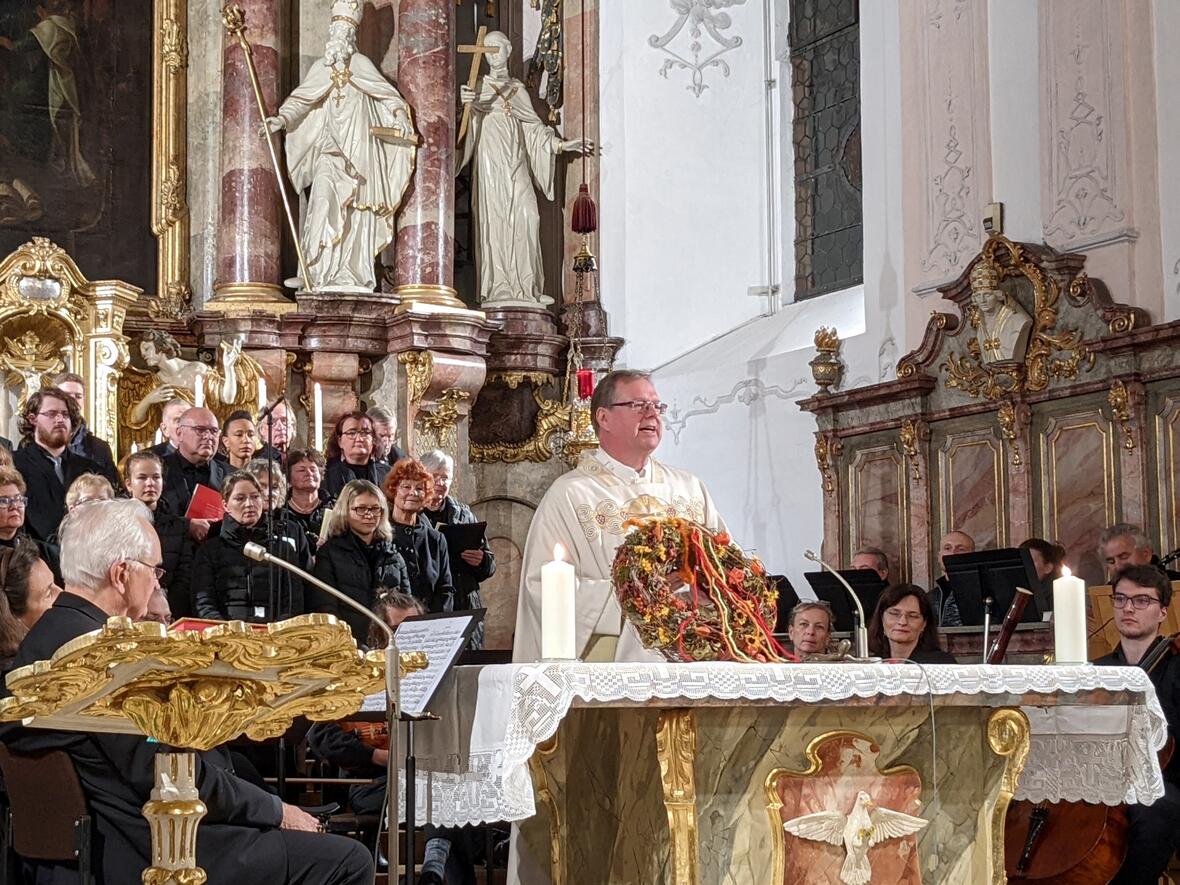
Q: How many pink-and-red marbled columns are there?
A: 2